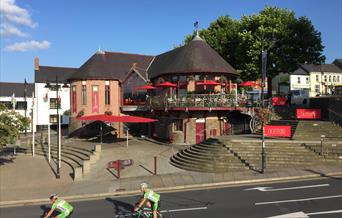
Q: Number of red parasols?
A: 5